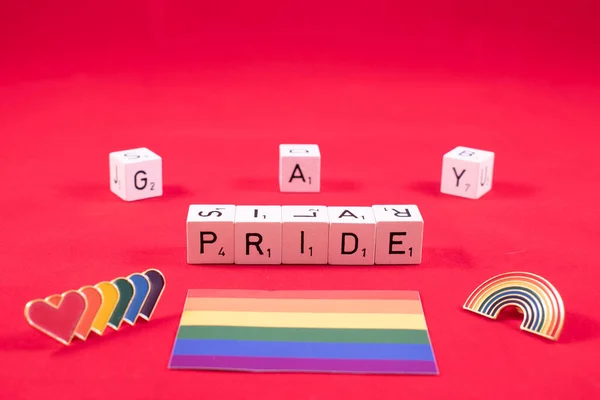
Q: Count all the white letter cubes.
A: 8